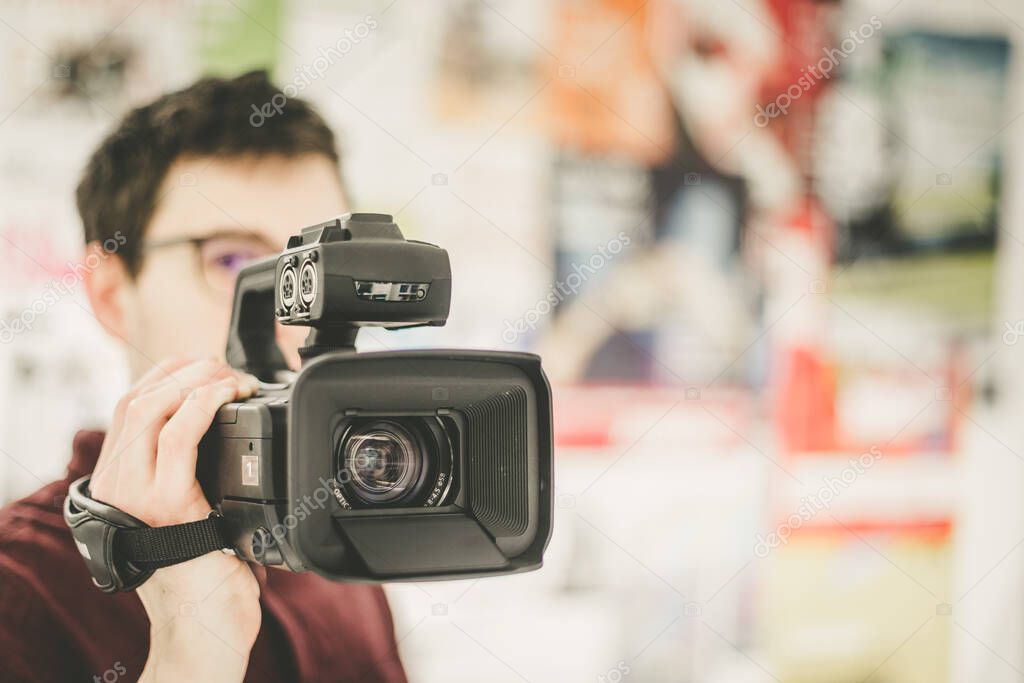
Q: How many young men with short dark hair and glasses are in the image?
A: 1